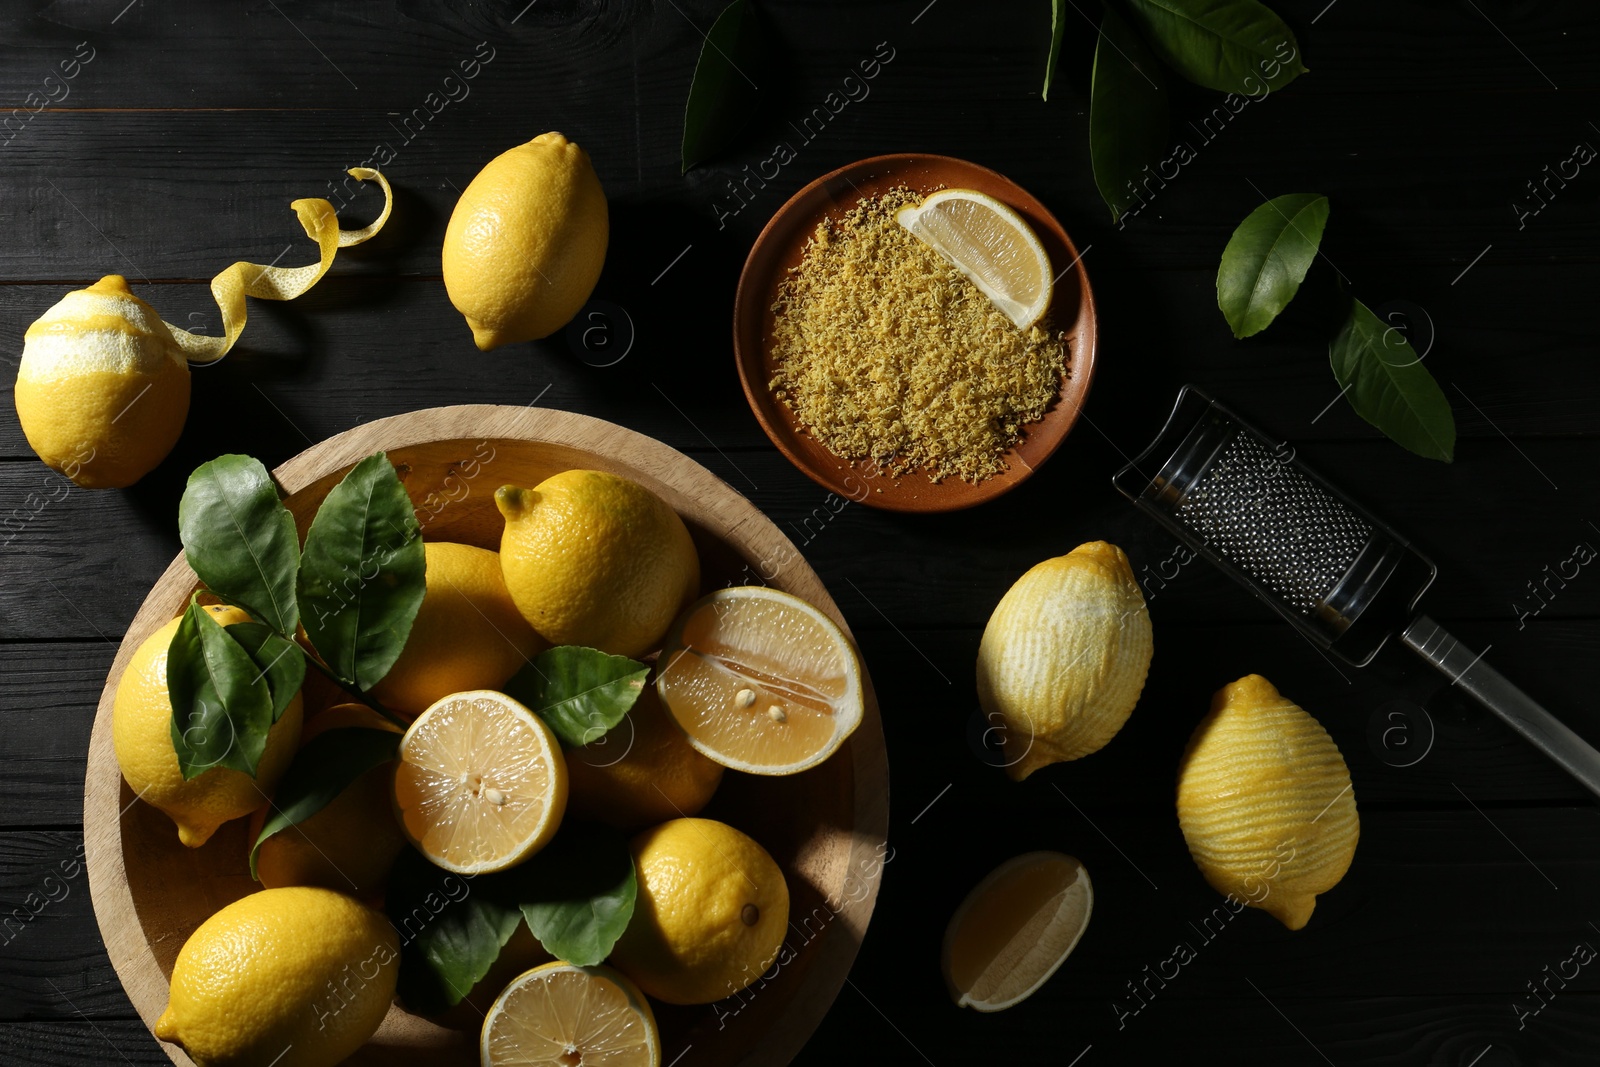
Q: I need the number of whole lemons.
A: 11